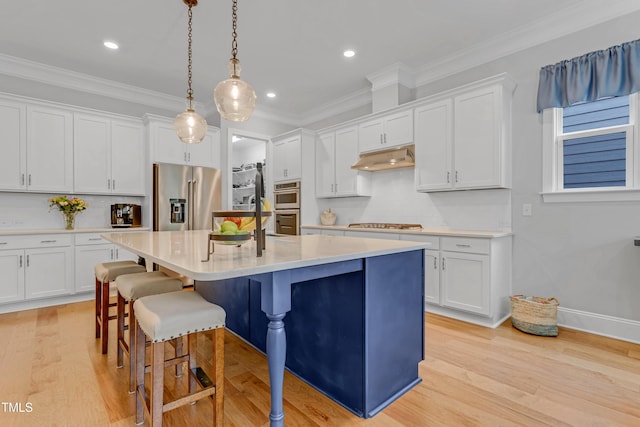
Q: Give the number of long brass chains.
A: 2